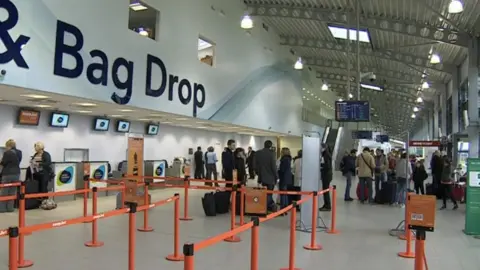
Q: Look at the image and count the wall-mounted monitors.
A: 5